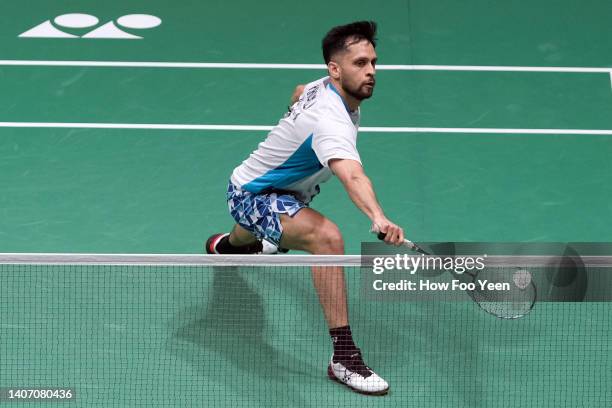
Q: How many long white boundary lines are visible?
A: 2